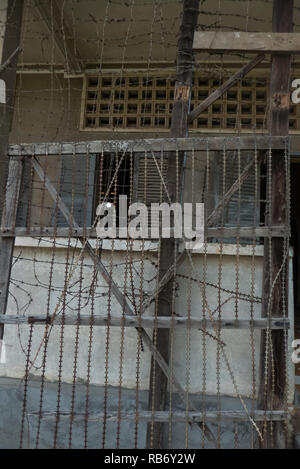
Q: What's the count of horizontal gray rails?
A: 4